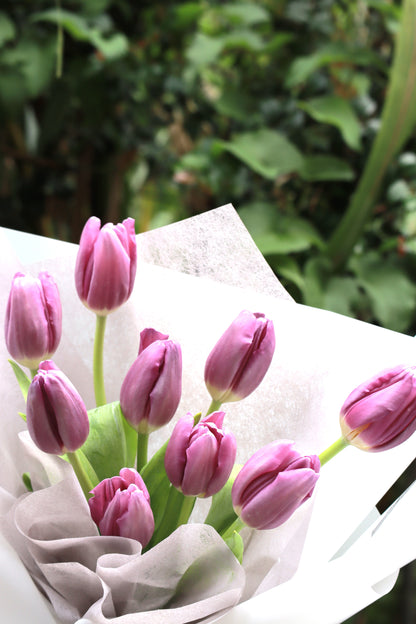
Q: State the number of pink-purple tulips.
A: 9